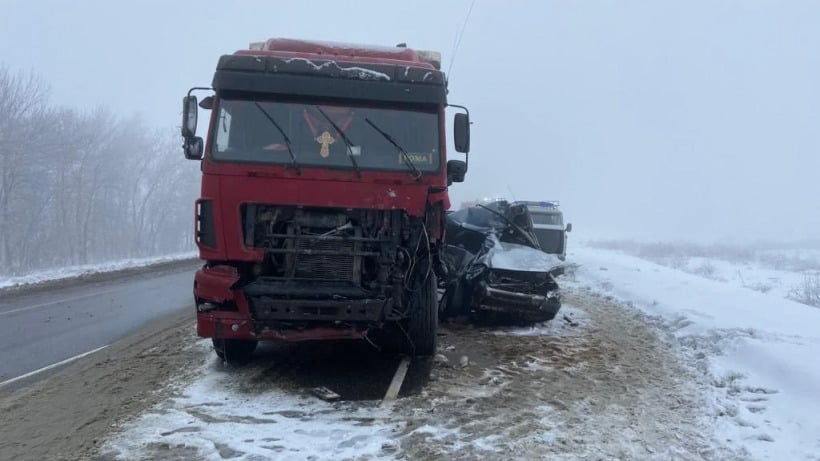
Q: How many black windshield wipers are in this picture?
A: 3